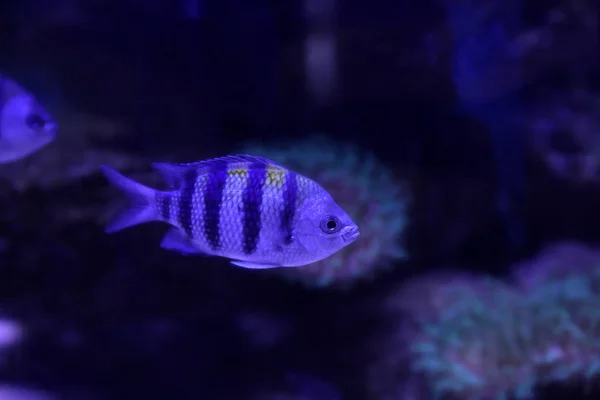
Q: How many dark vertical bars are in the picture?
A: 5